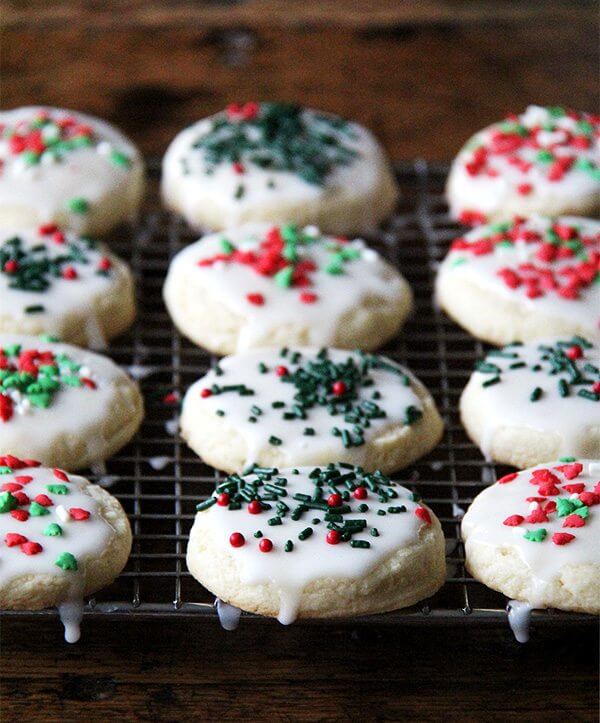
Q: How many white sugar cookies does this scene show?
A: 12